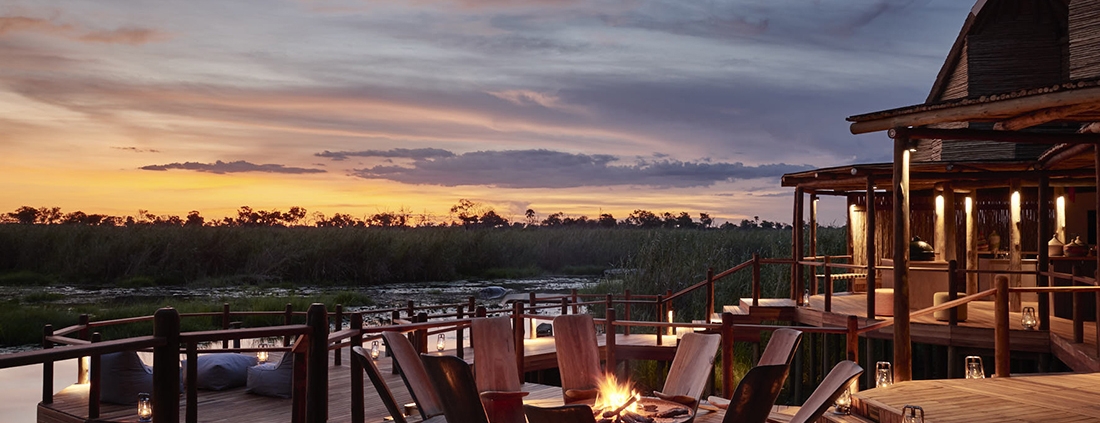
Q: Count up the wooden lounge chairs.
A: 10